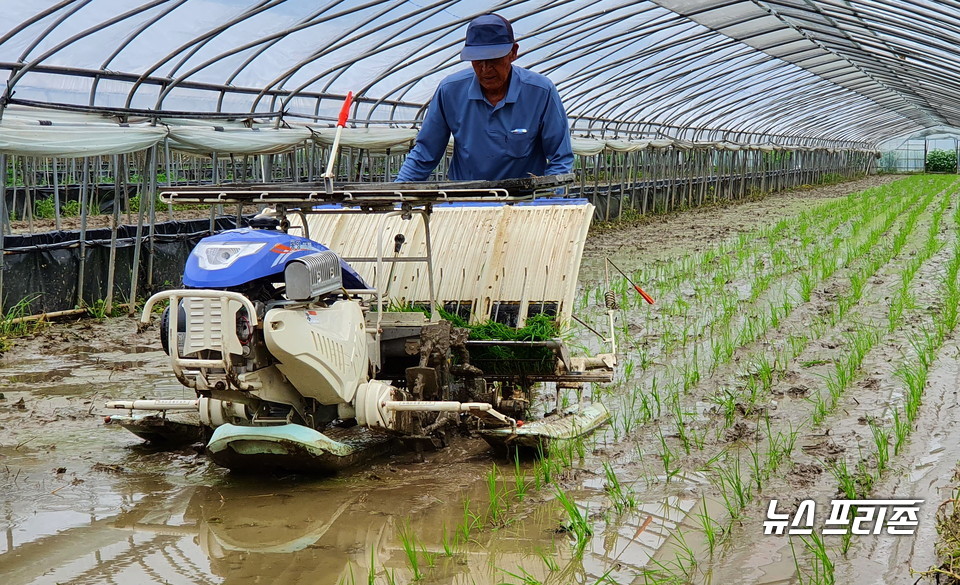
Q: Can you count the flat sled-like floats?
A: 3